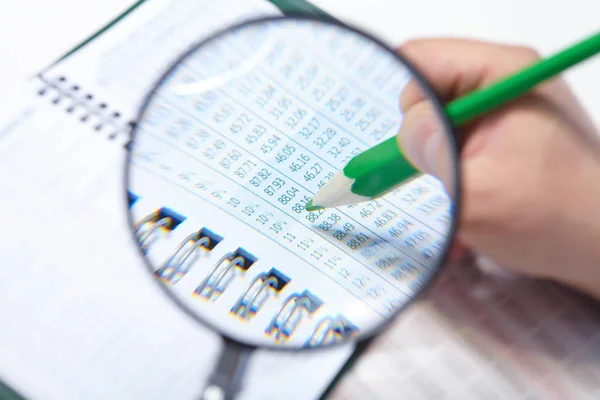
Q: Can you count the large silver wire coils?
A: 6